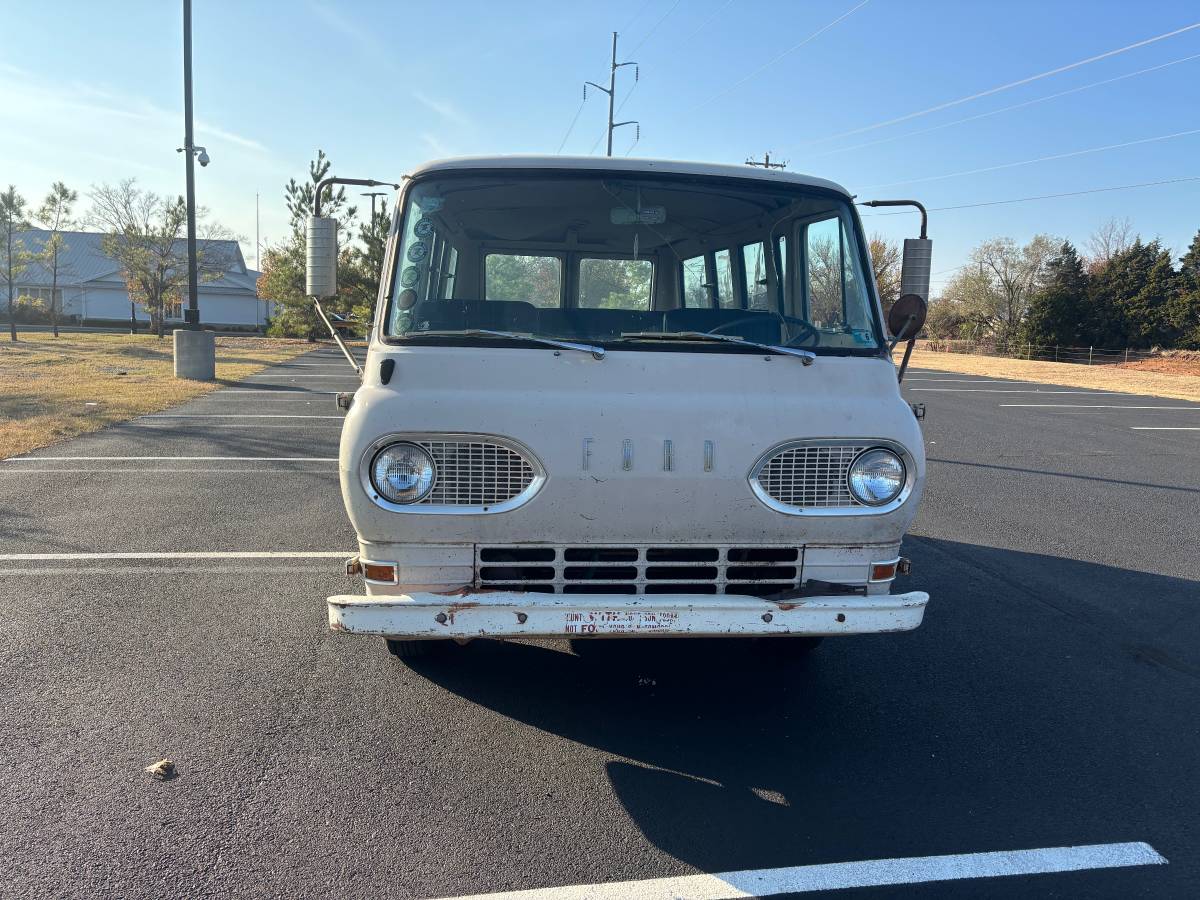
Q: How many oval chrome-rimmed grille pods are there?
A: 2